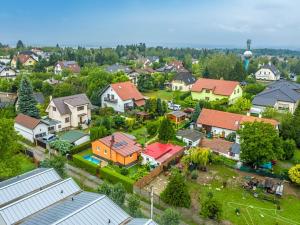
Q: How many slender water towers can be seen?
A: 1